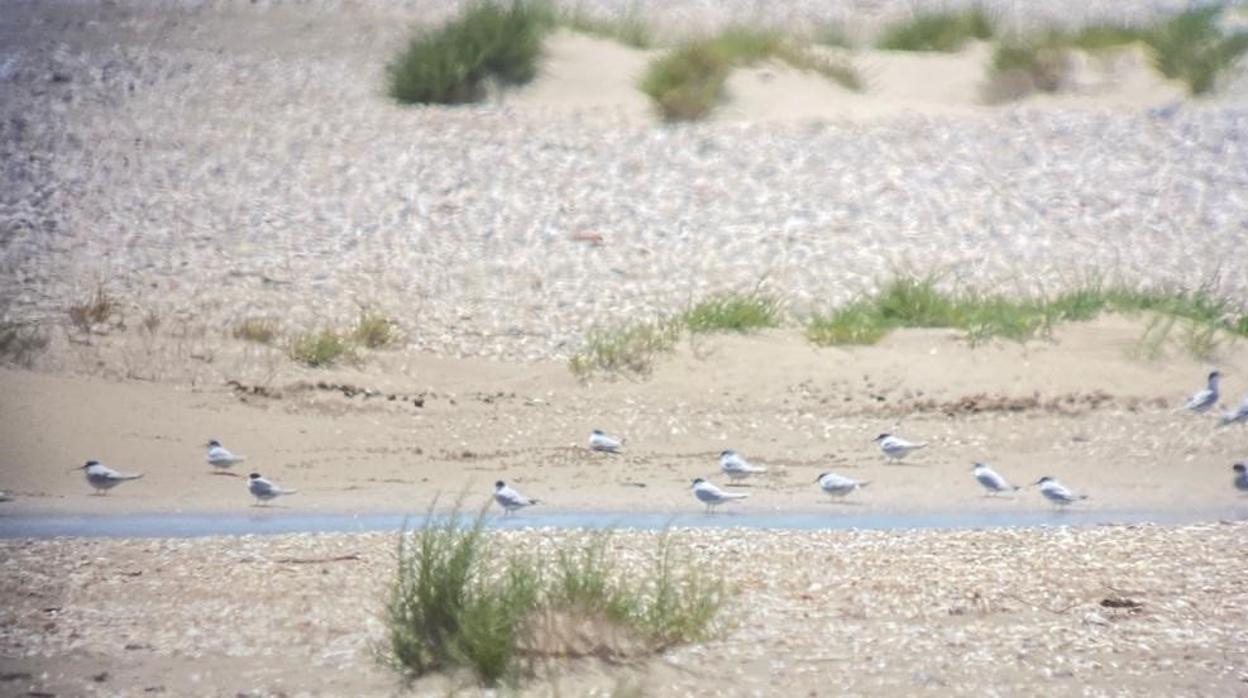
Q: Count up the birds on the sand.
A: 14